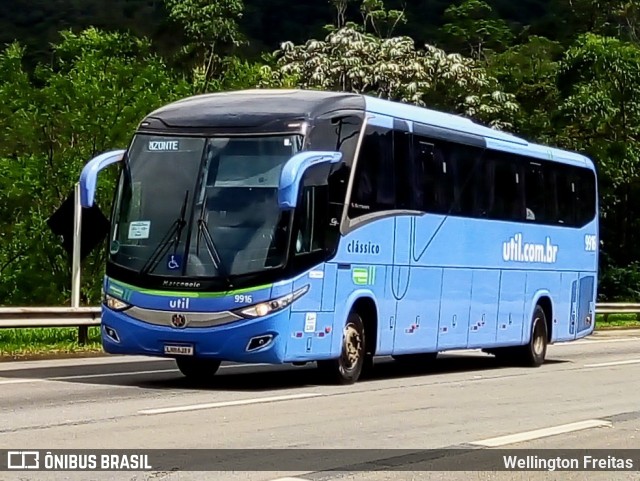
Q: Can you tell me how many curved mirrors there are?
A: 2